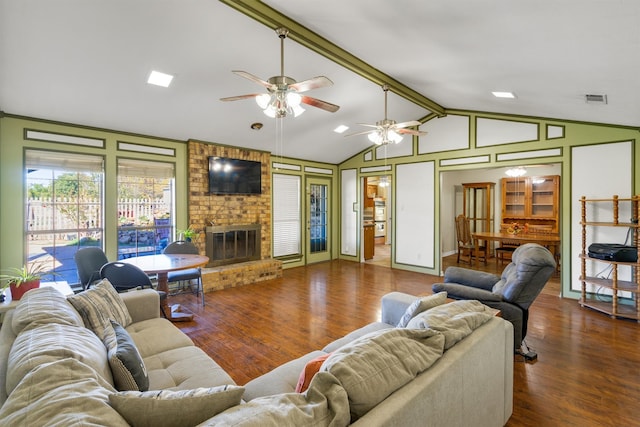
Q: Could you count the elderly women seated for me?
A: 0